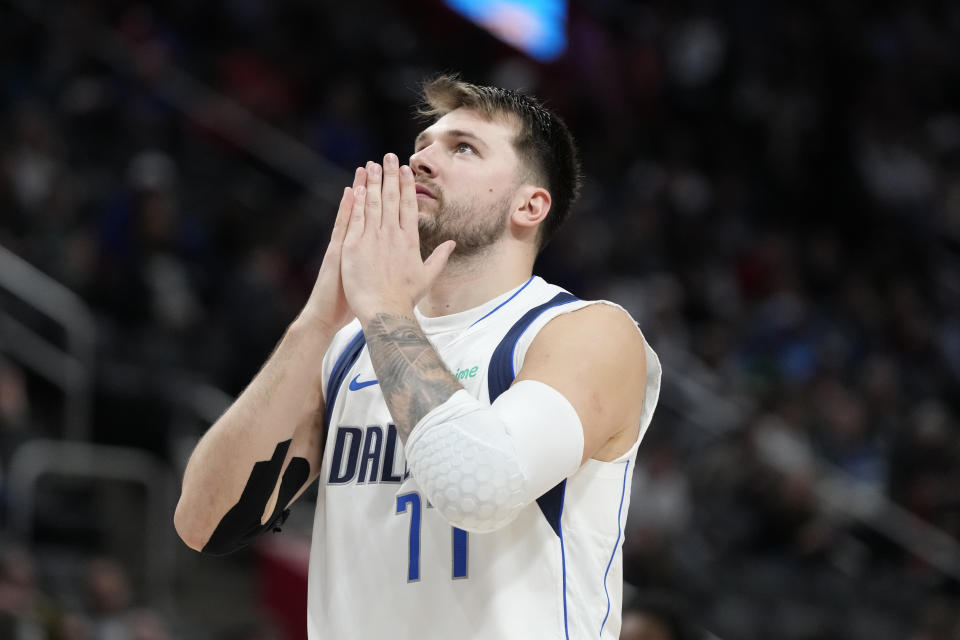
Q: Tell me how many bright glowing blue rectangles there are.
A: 1